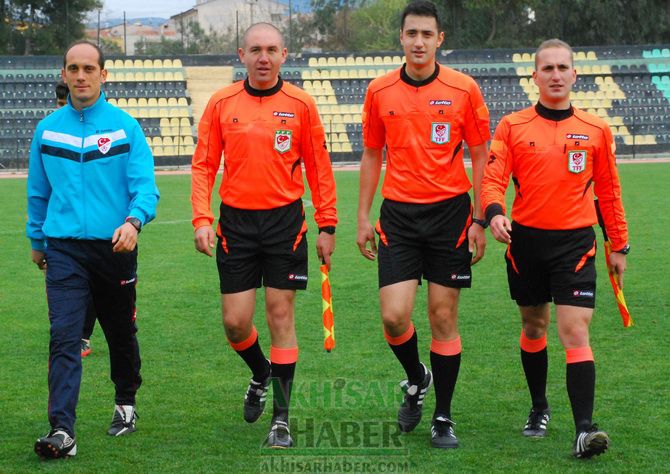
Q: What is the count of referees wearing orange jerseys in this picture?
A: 3